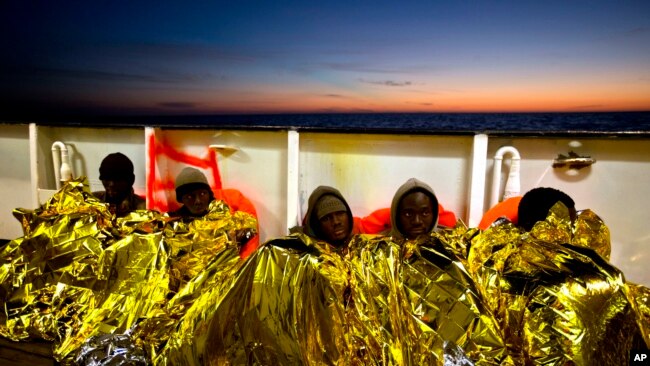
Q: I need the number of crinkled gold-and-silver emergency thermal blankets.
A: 5